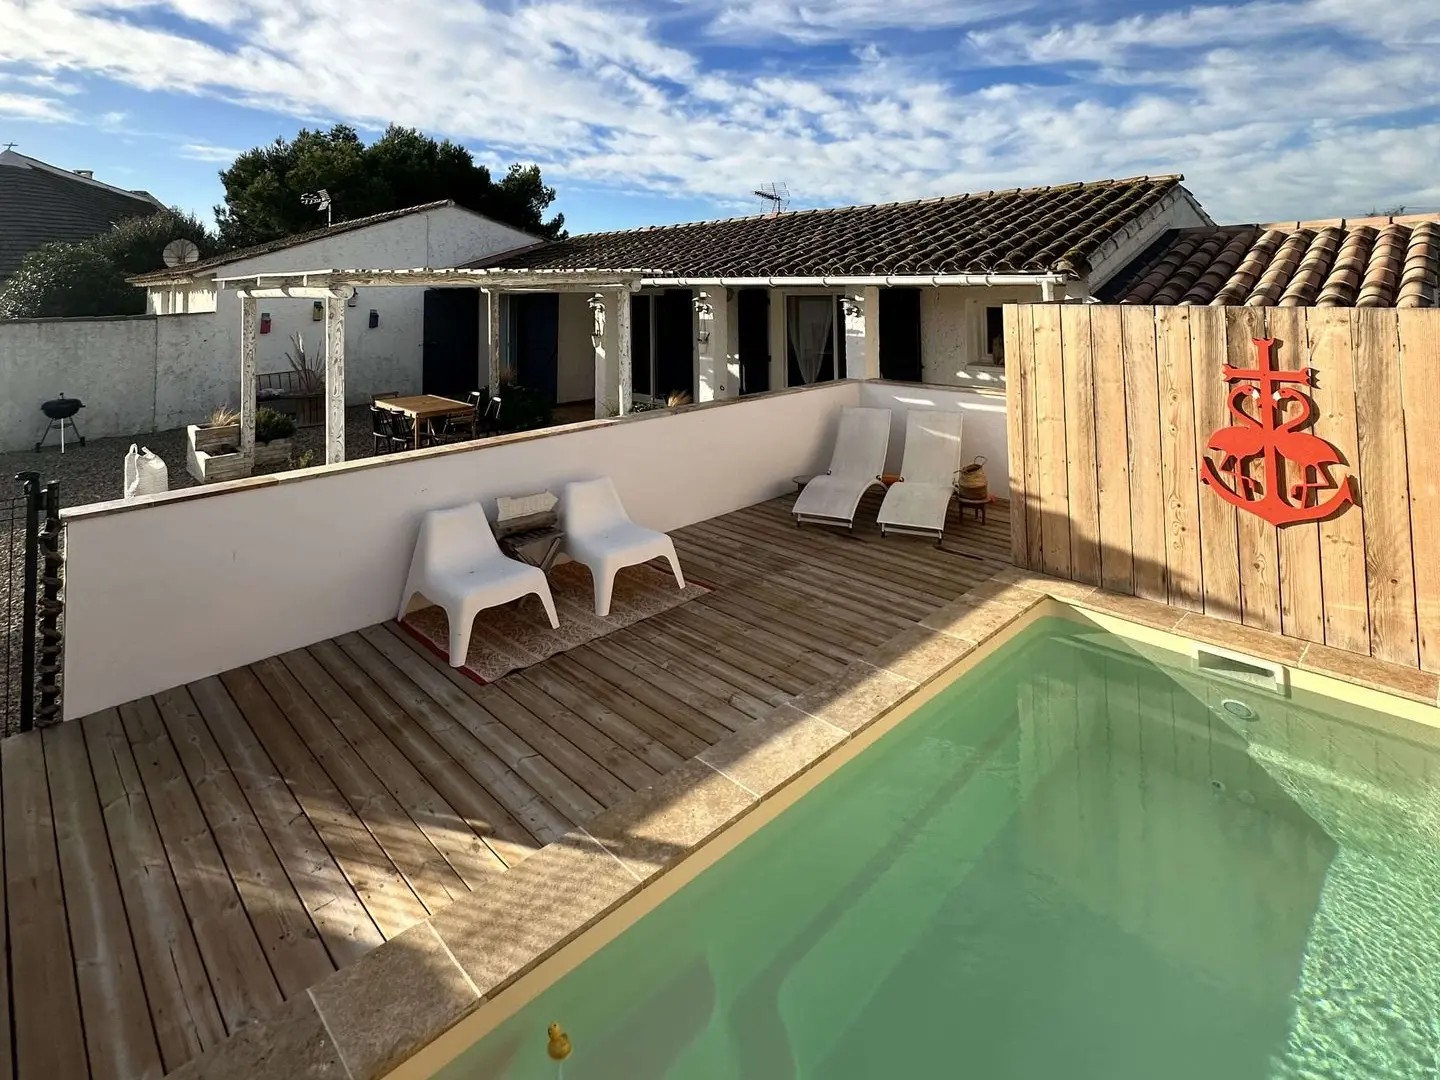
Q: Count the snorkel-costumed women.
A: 0